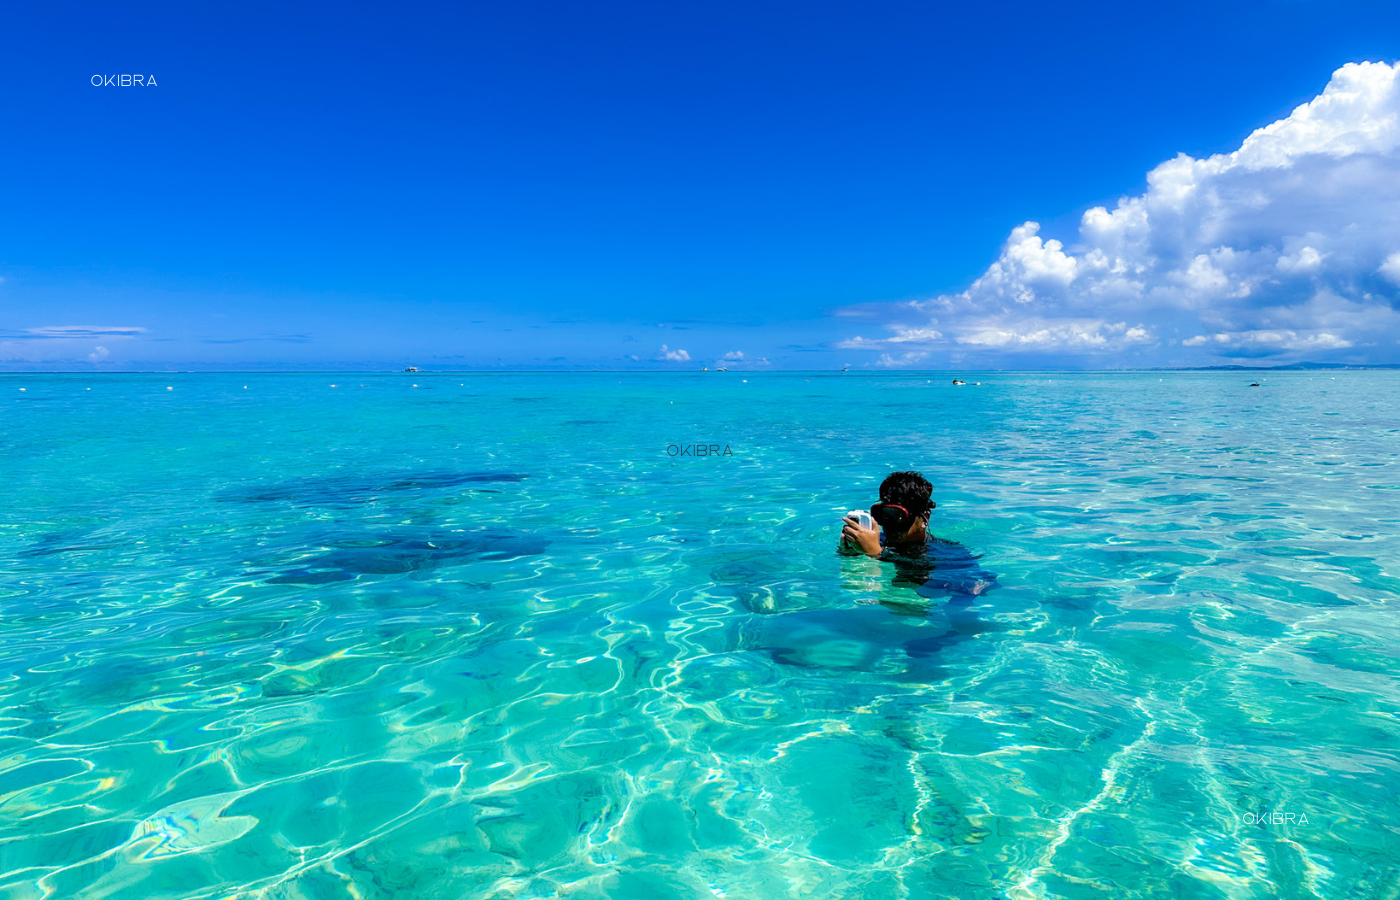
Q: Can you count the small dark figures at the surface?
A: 2